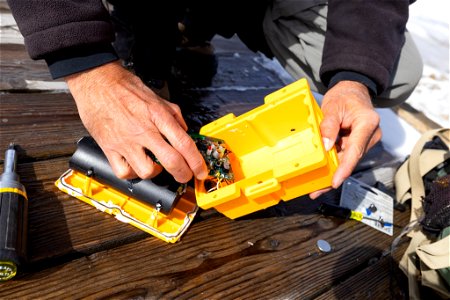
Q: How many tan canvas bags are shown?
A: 1